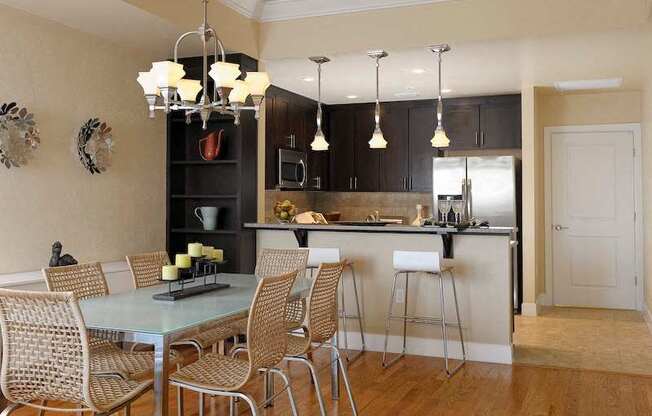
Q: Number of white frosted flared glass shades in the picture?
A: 9